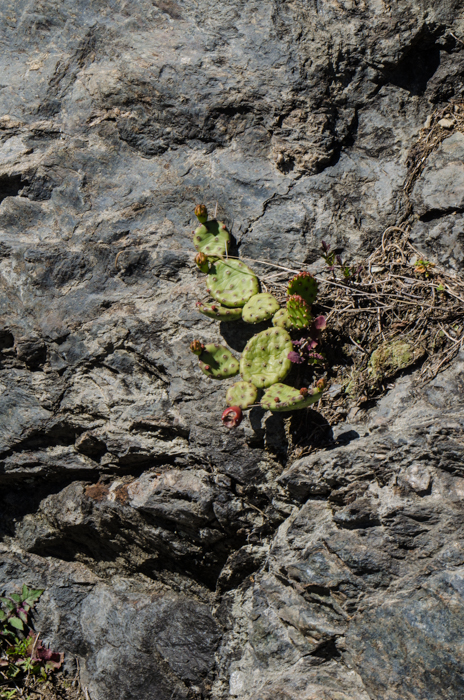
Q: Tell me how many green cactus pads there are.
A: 11